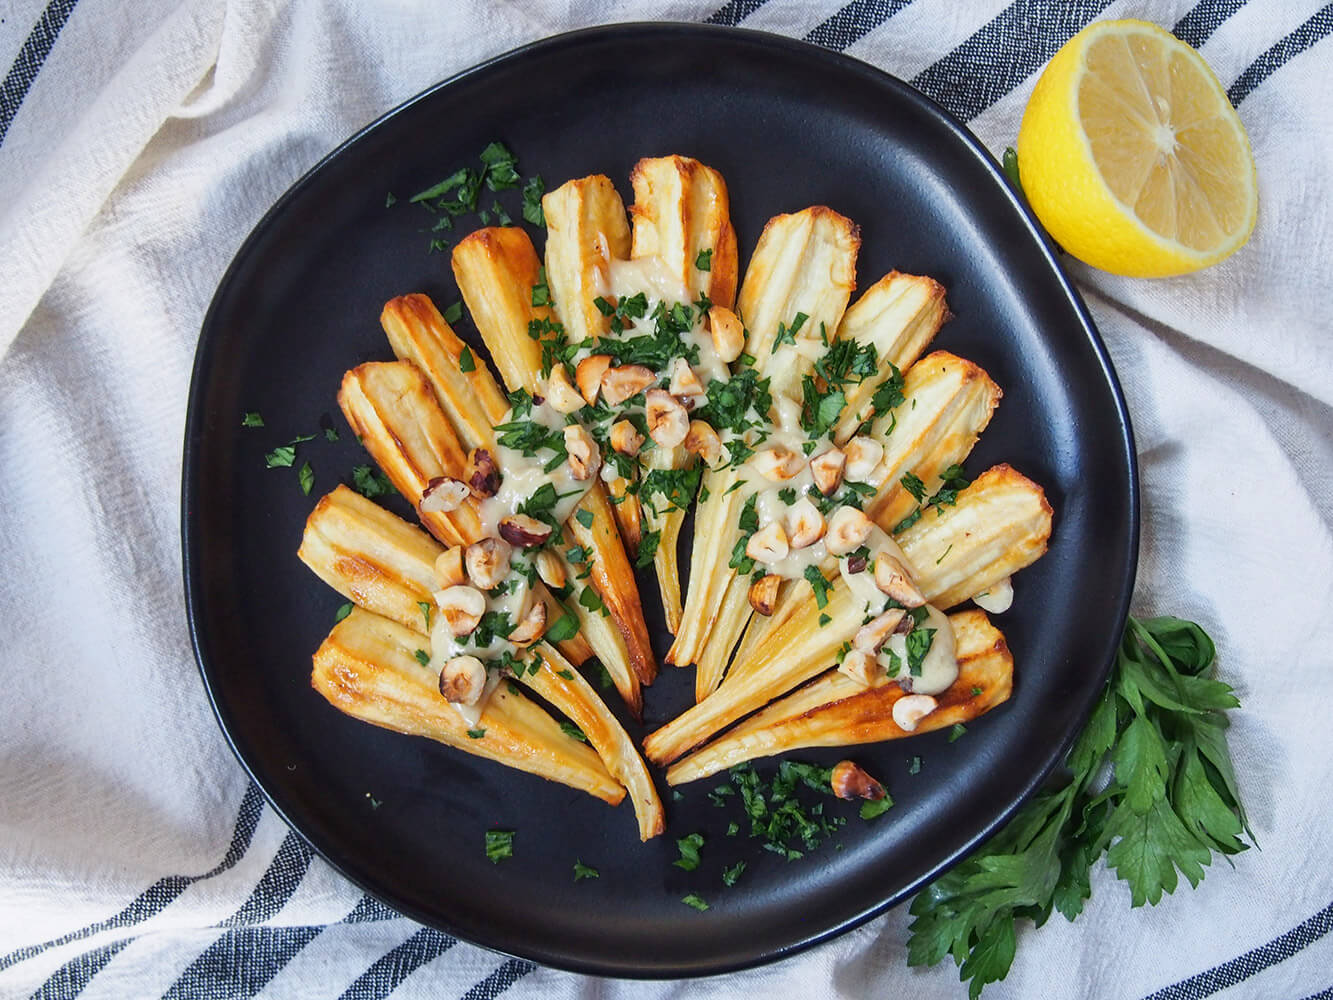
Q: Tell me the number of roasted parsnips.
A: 12